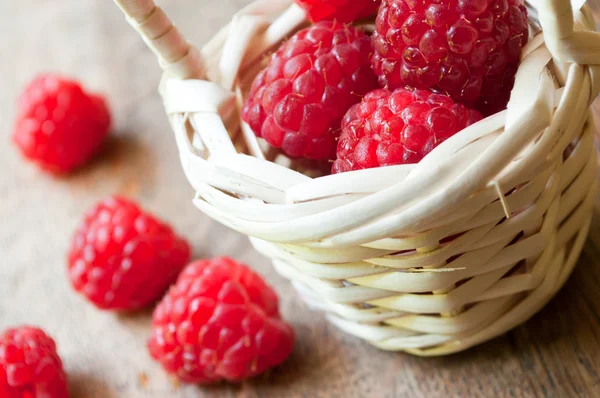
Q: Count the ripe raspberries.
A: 8